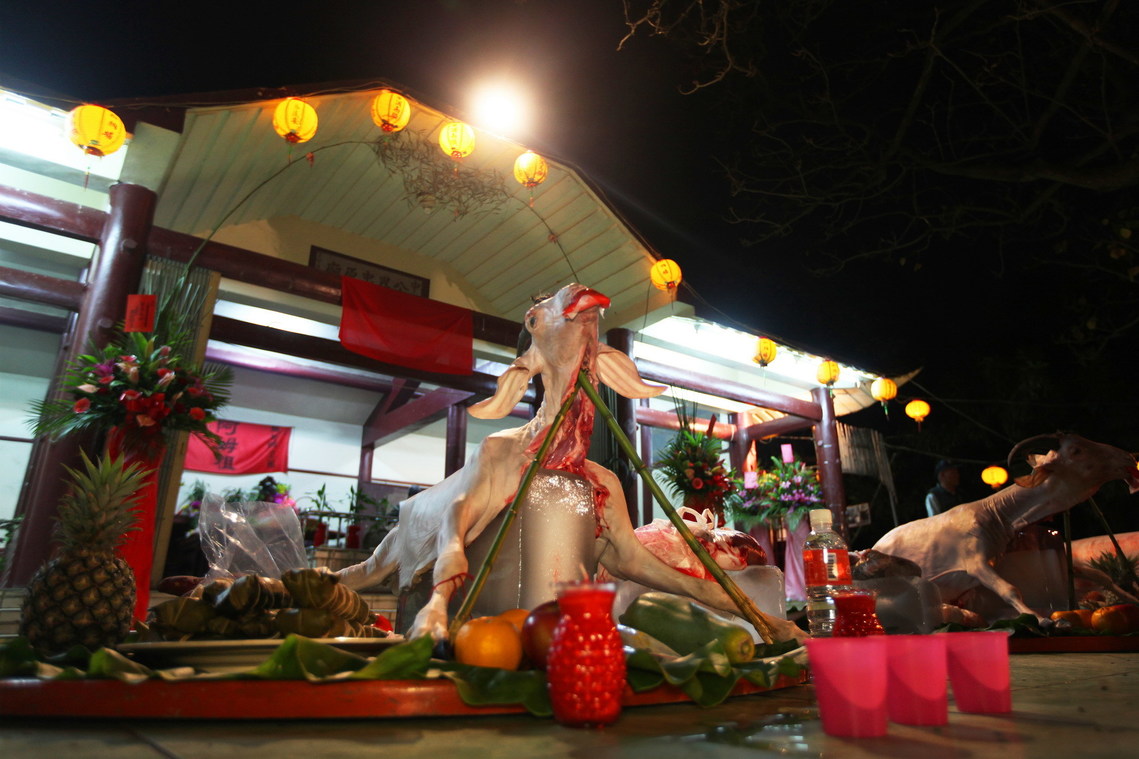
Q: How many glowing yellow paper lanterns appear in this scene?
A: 11